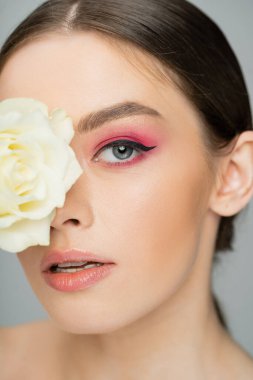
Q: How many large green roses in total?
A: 0